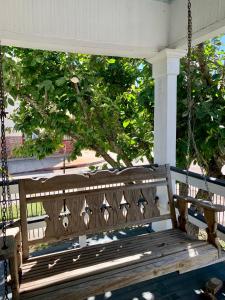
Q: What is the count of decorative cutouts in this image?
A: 5